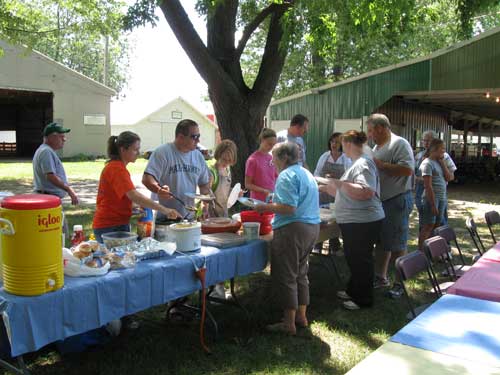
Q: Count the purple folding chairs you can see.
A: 5